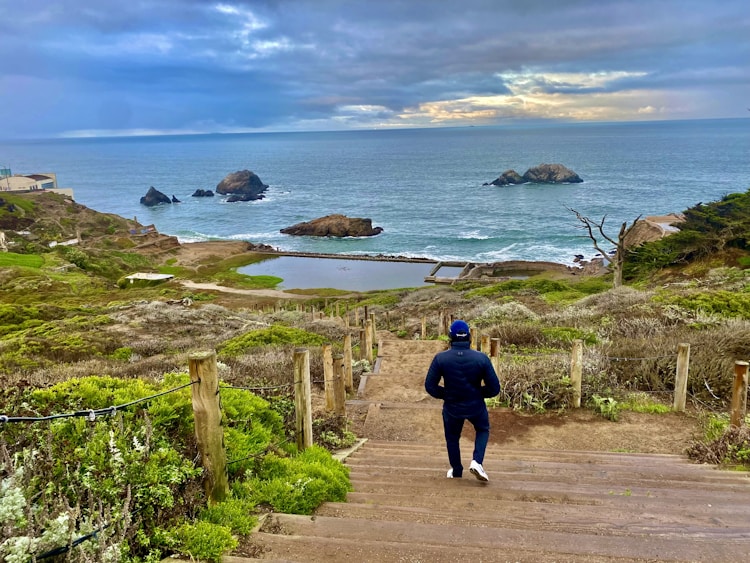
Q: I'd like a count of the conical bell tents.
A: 0